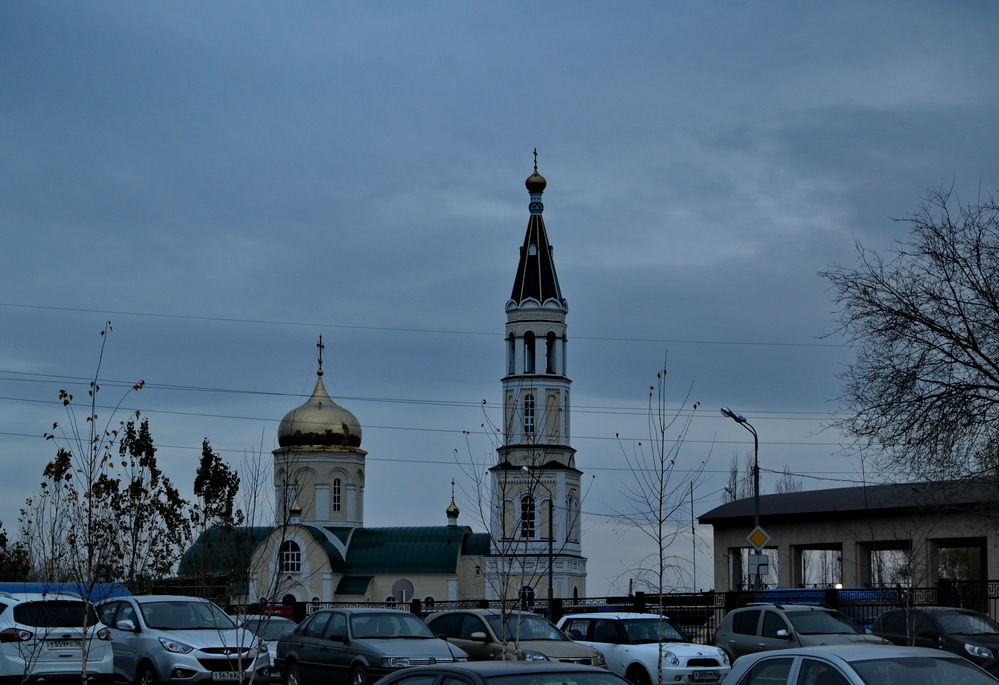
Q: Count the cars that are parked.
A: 10